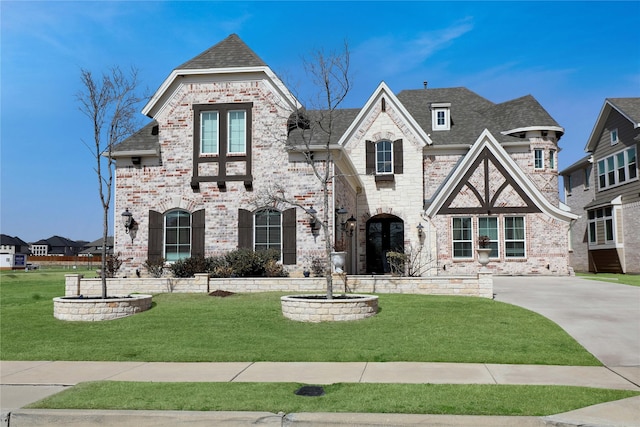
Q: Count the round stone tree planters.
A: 2